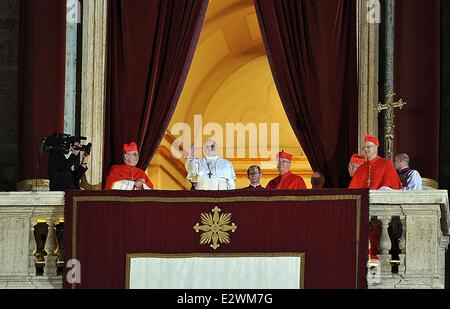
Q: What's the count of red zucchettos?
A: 4